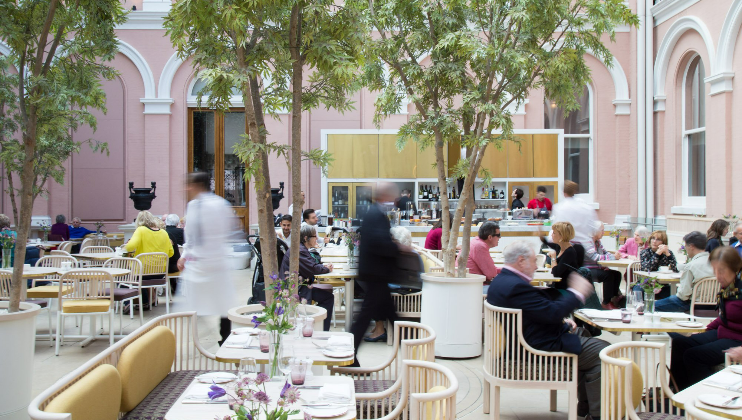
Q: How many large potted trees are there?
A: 3